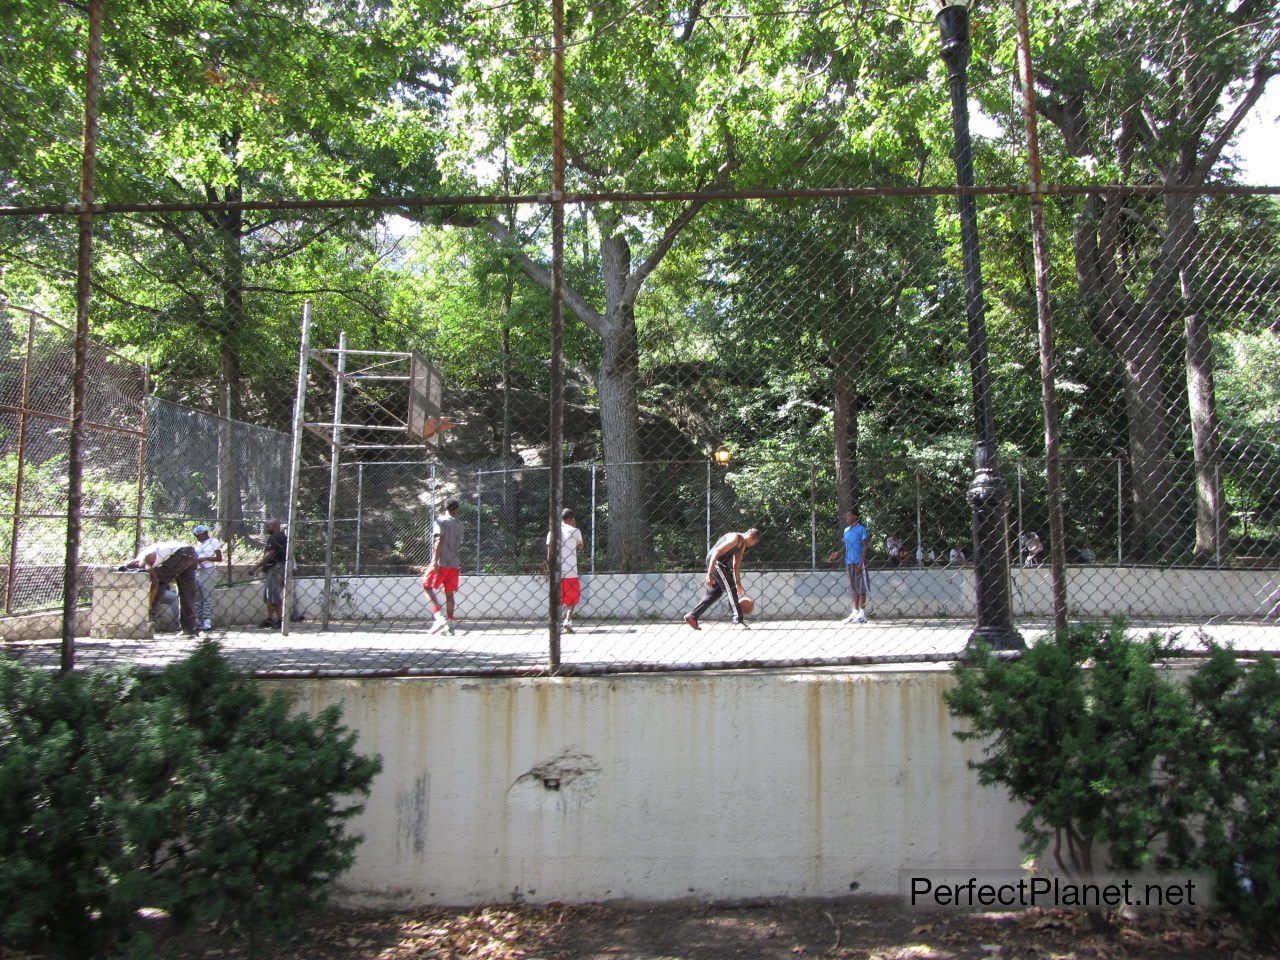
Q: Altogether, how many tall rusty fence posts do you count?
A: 3